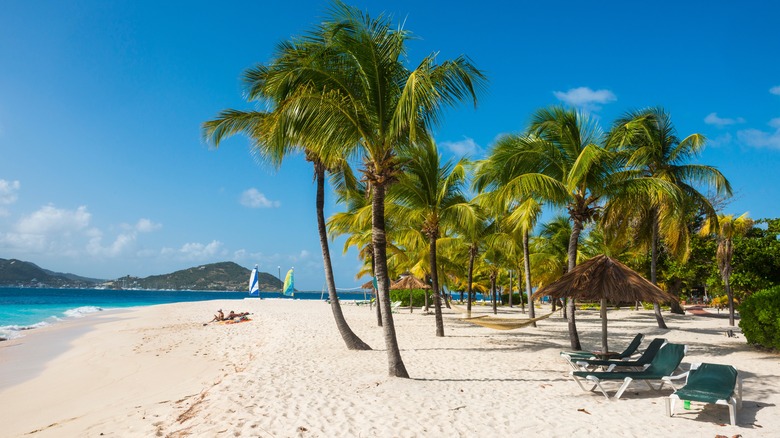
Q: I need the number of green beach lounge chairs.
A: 4